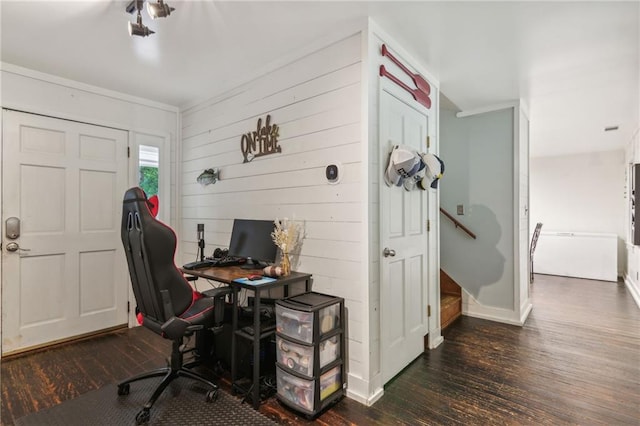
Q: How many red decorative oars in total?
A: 2